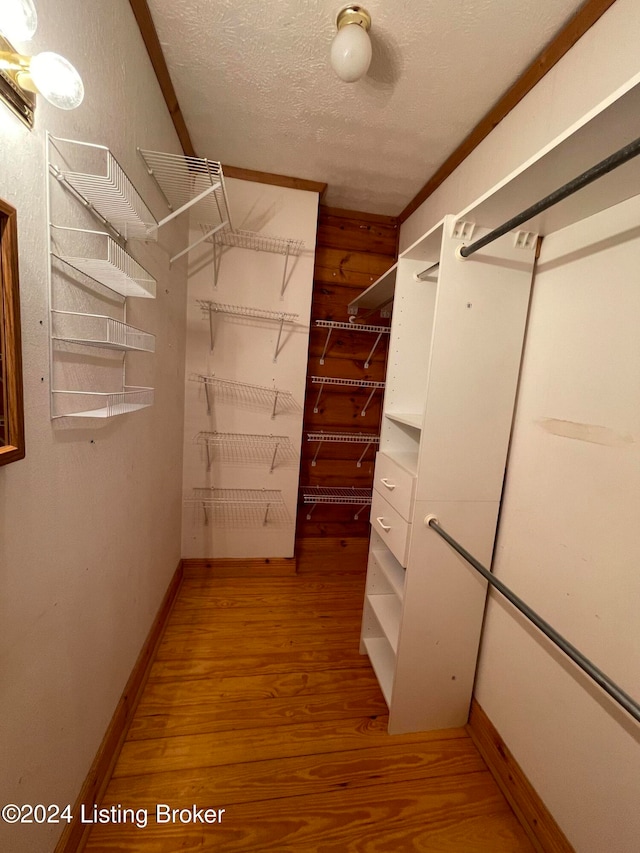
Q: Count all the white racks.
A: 14